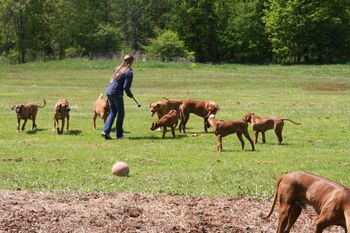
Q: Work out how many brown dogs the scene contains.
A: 9